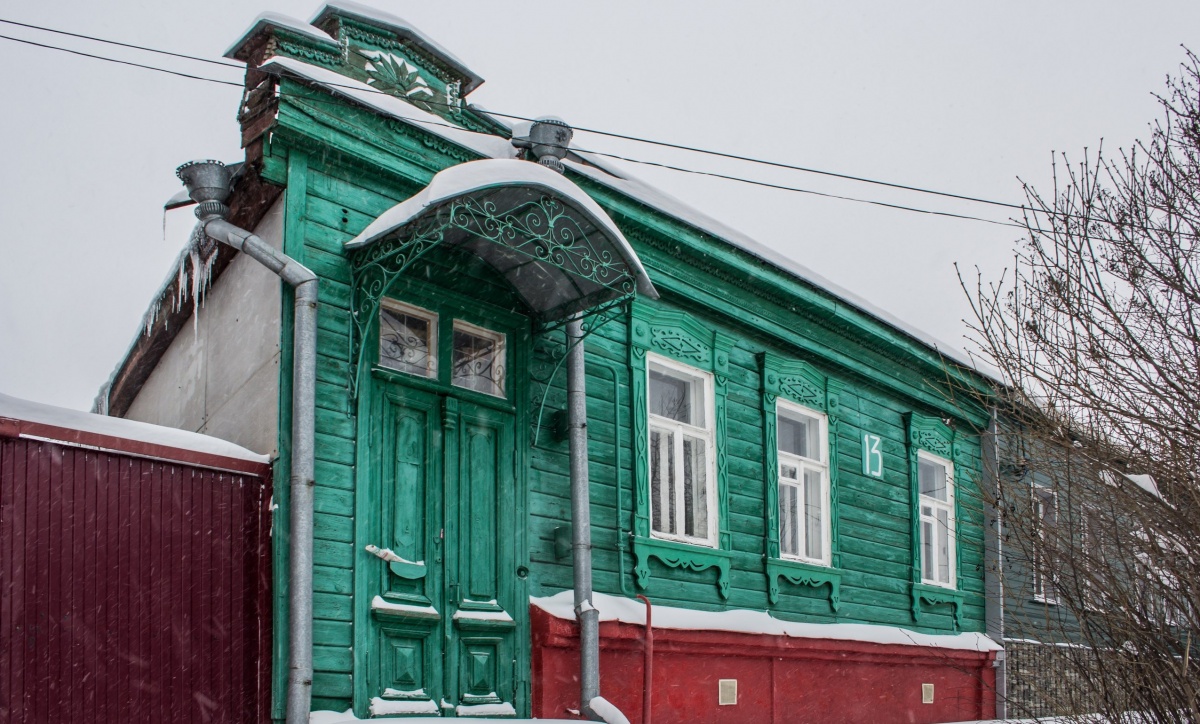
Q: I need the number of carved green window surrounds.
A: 3